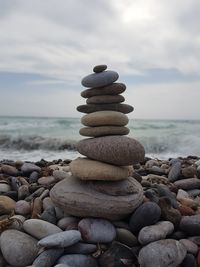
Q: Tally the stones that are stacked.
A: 10